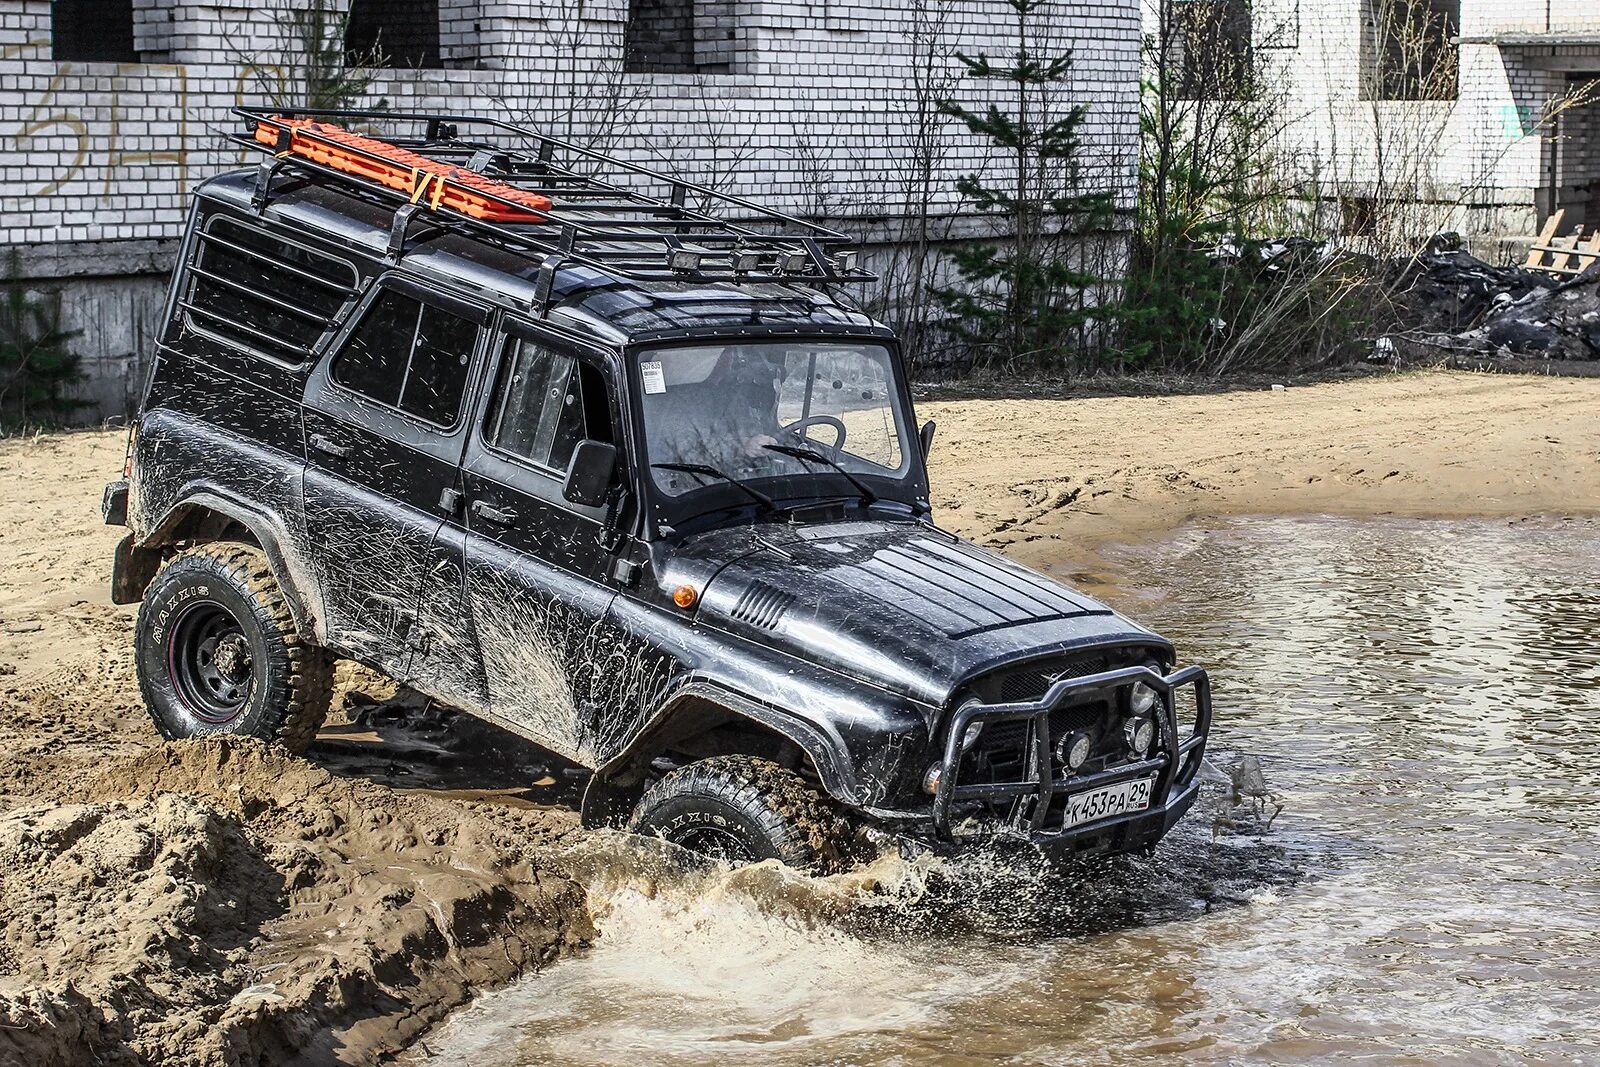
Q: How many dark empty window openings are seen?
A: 5